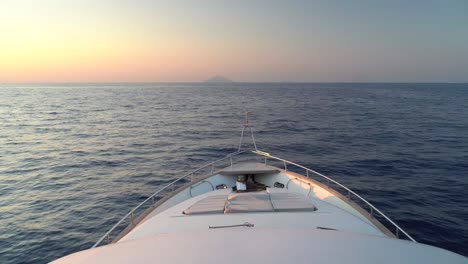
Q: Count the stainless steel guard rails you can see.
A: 2